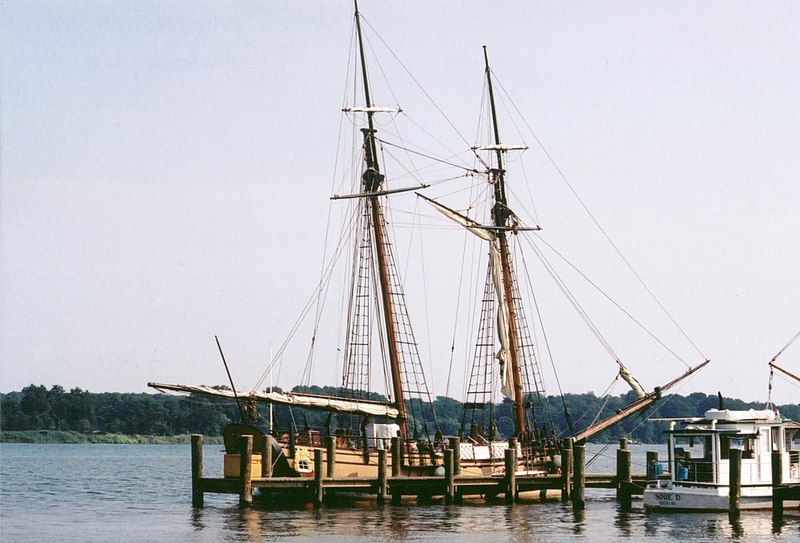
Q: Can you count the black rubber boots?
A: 0